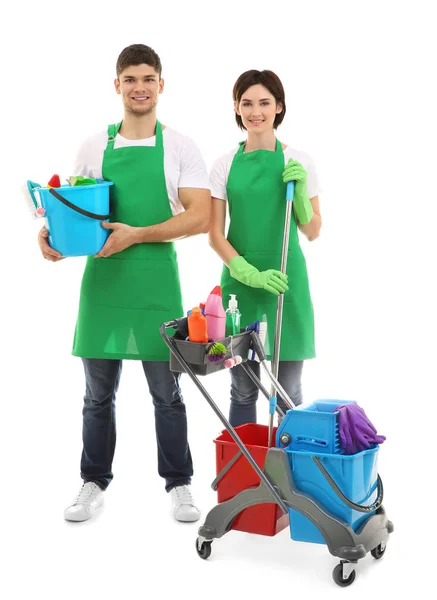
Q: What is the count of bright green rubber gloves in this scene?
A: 2